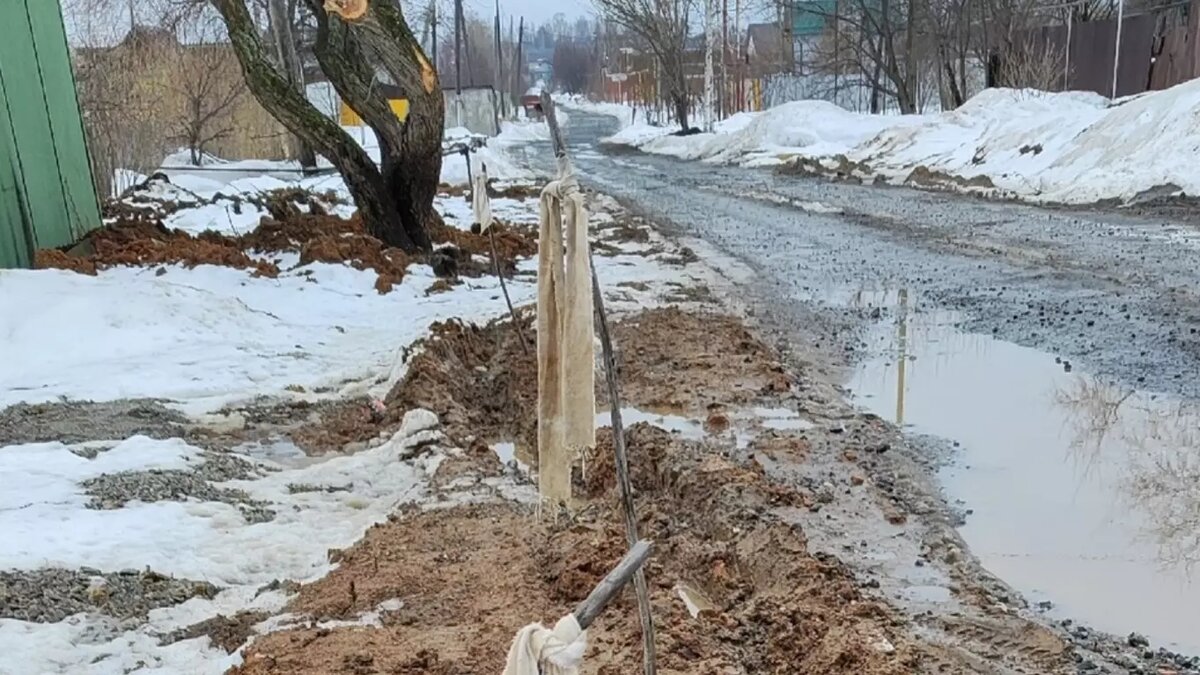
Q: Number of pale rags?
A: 3